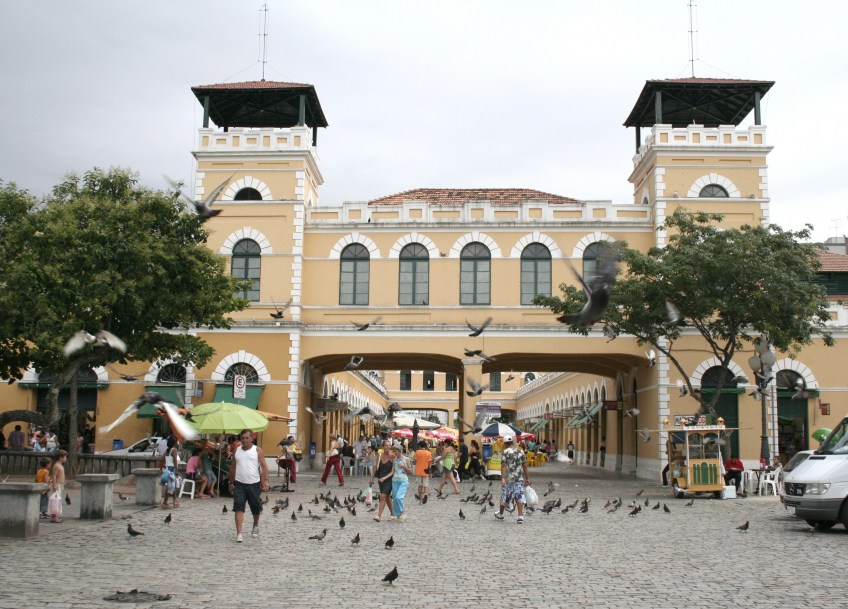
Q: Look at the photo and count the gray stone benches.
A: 3